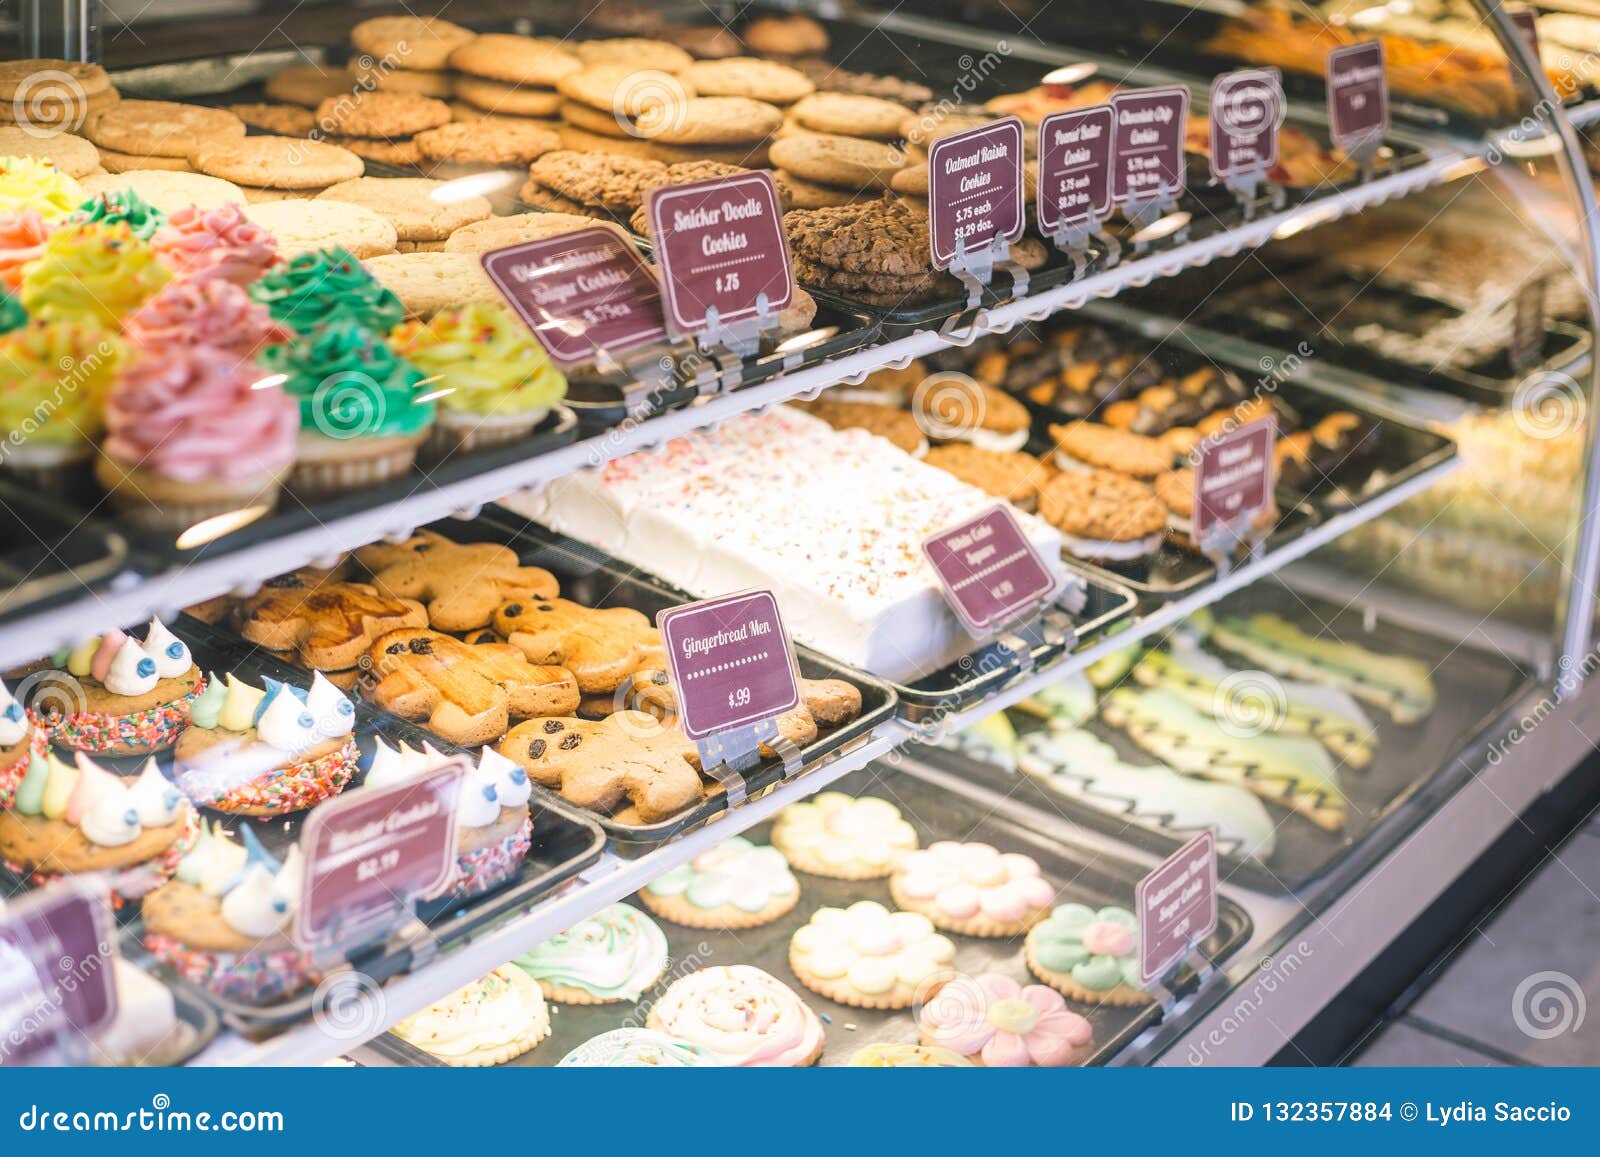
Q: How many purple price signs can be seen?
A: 13